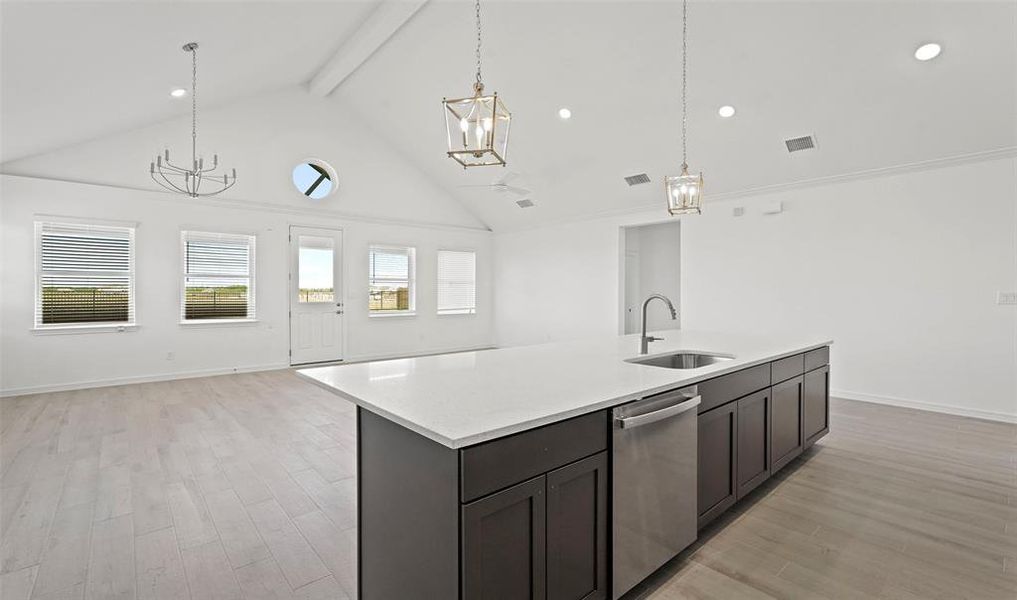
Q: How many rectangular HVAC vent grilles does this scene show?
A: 3